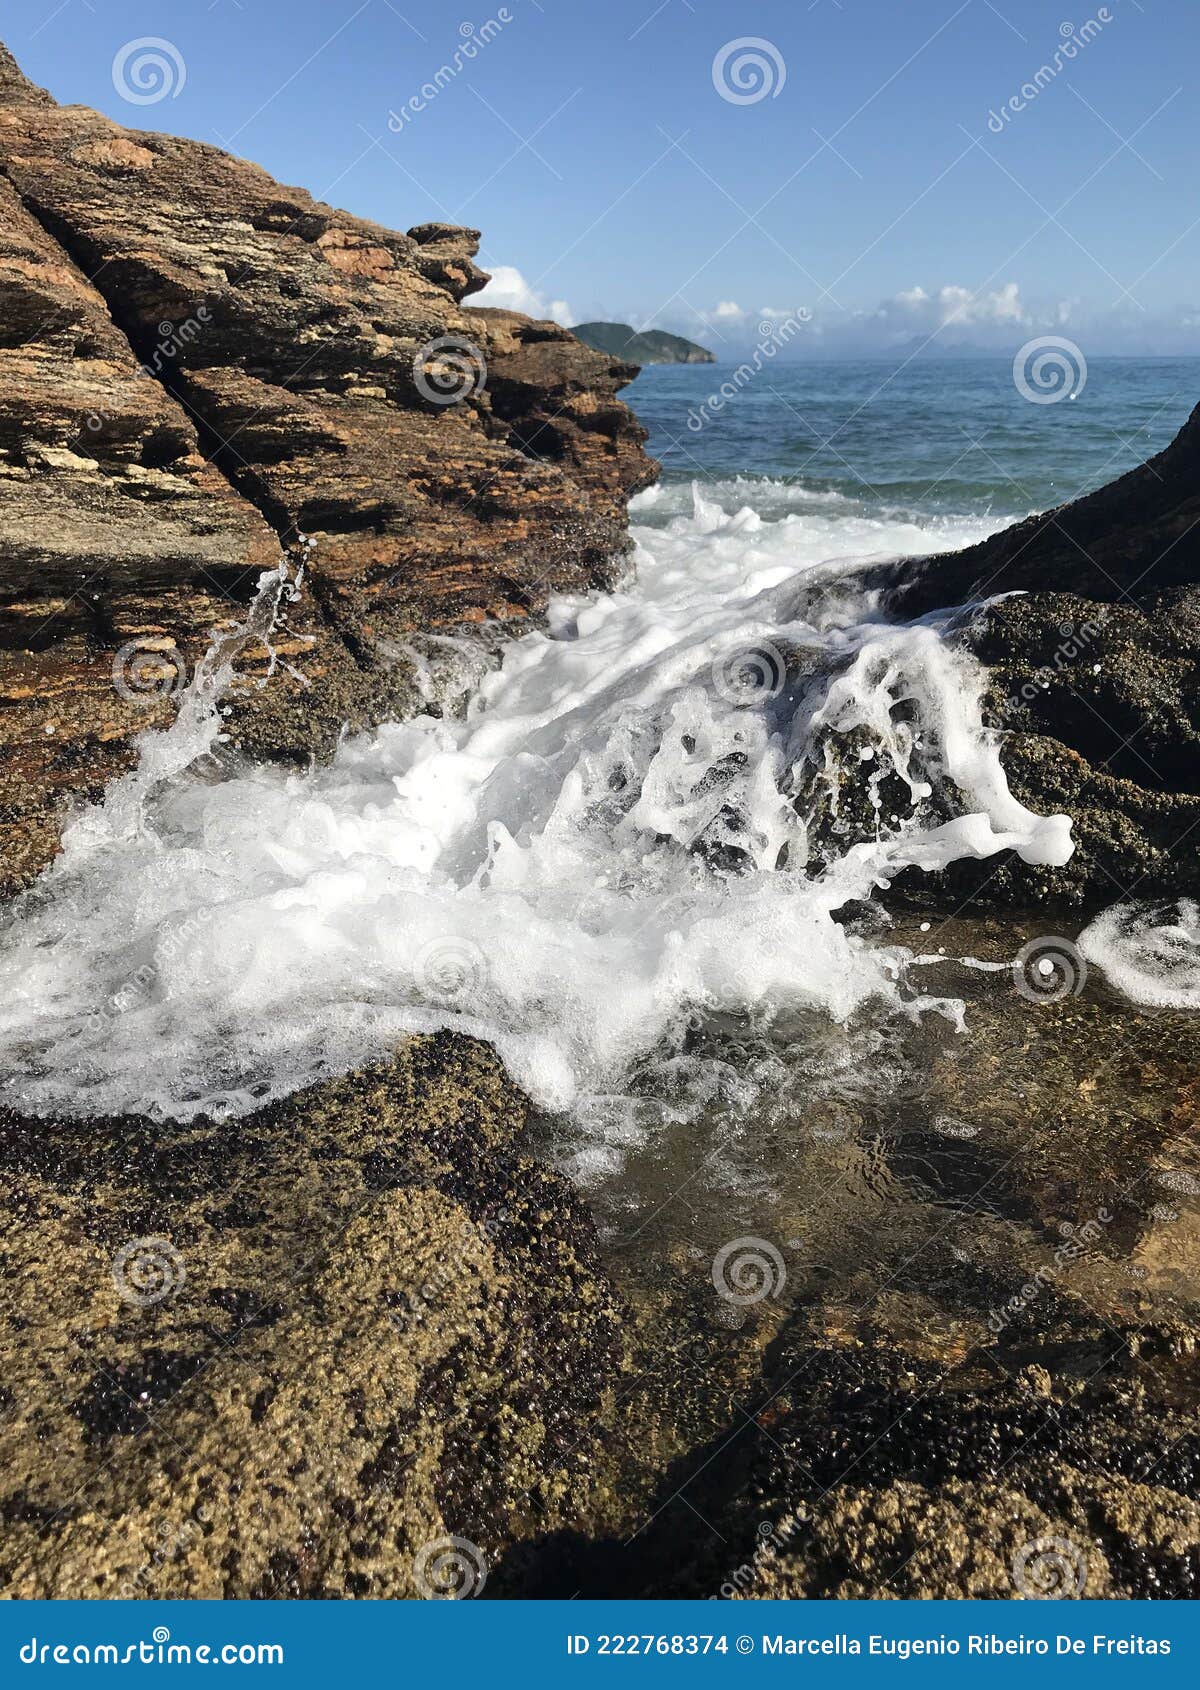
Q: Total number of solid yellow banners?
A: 0